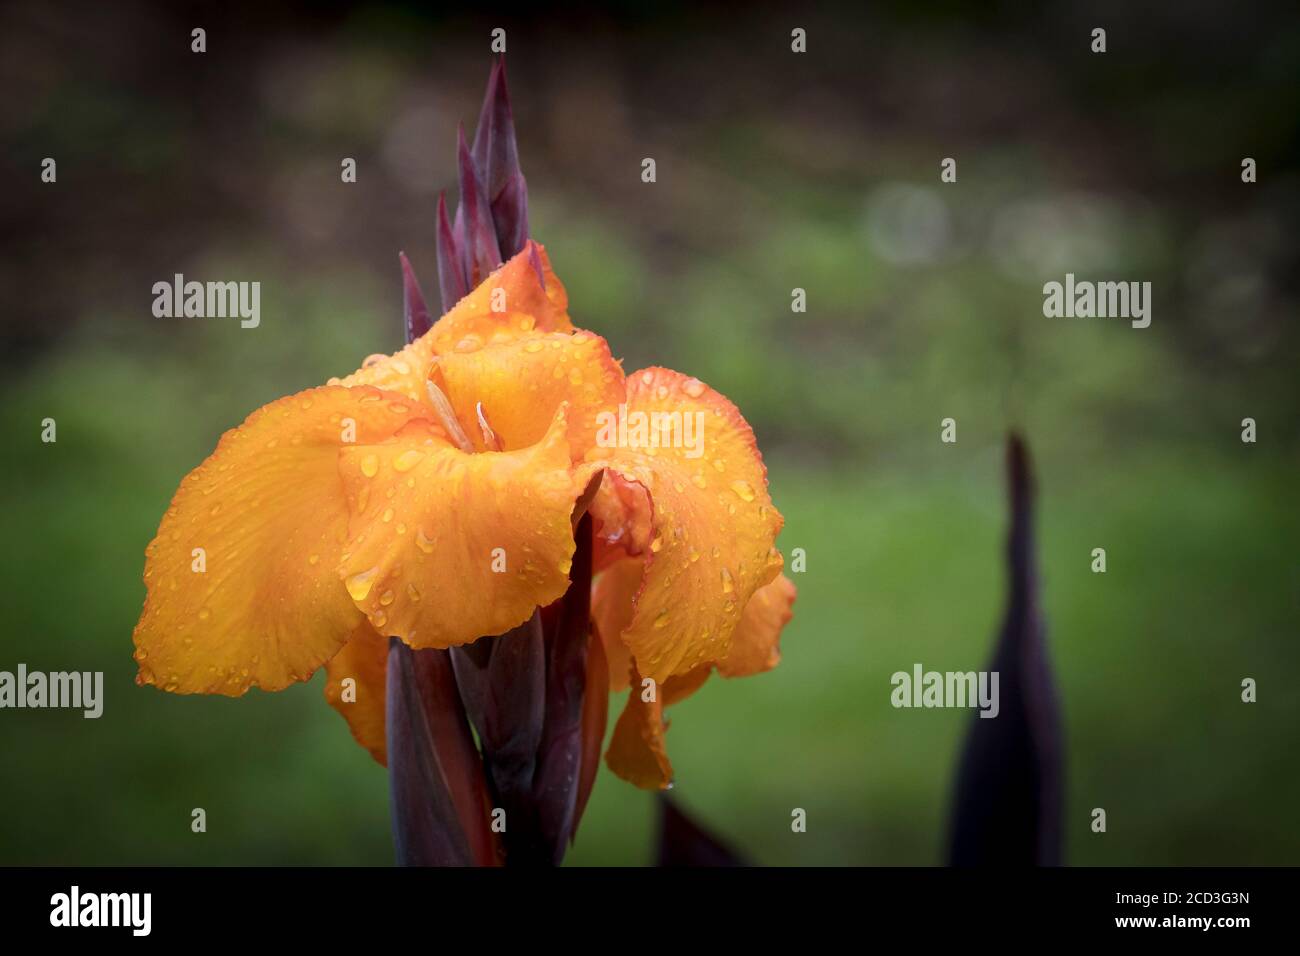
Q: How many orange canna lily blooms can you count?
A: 1